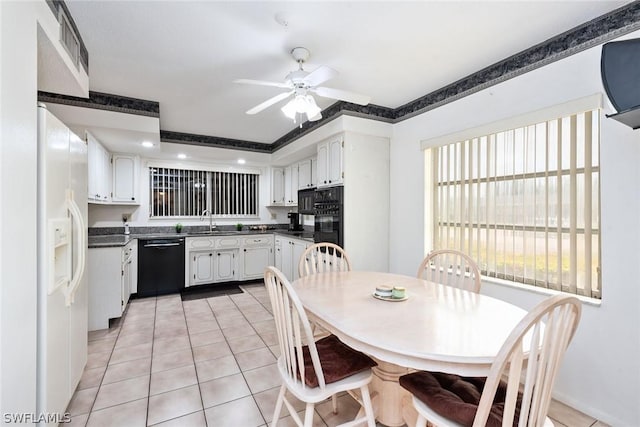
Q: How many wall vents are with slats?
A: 1